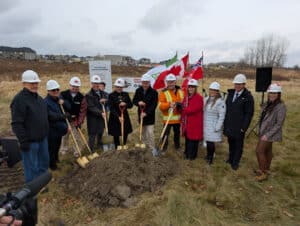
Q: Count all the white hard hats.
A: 11